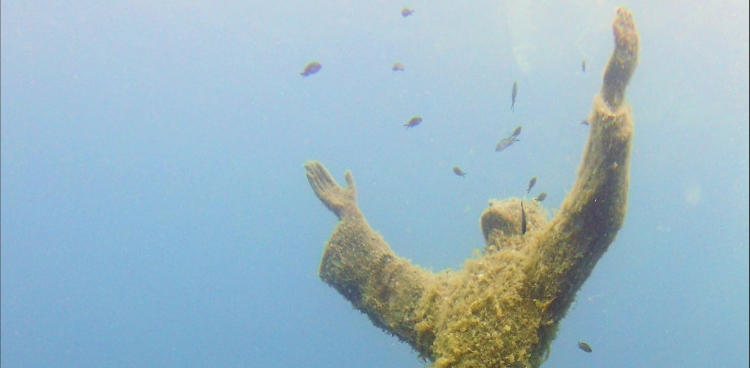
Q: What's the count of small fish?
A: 14